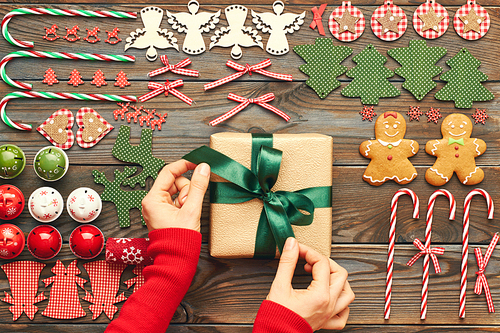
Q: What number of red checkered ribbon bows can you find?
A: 6